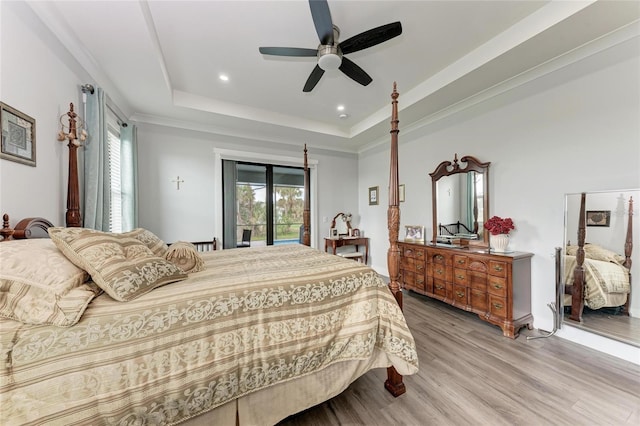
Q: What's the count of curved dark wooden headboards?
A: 1